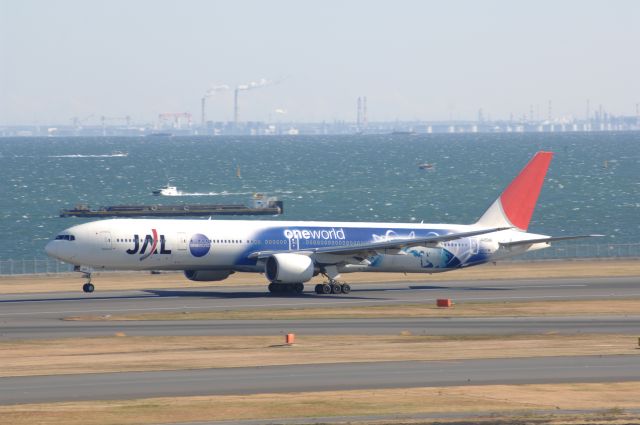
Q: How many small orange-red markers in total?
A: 2